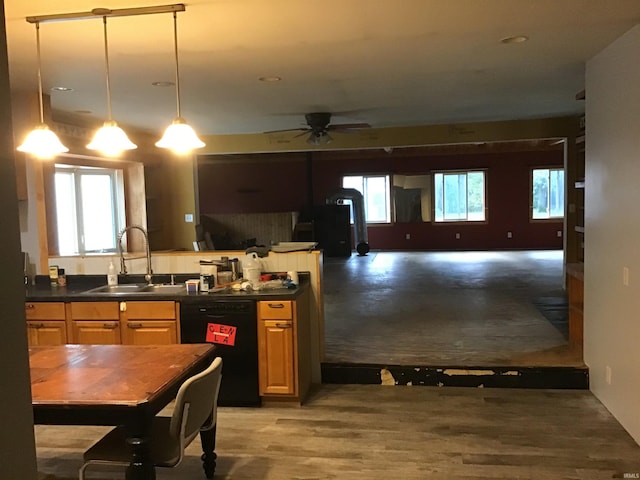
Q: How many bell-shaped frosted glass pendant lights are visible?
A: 3